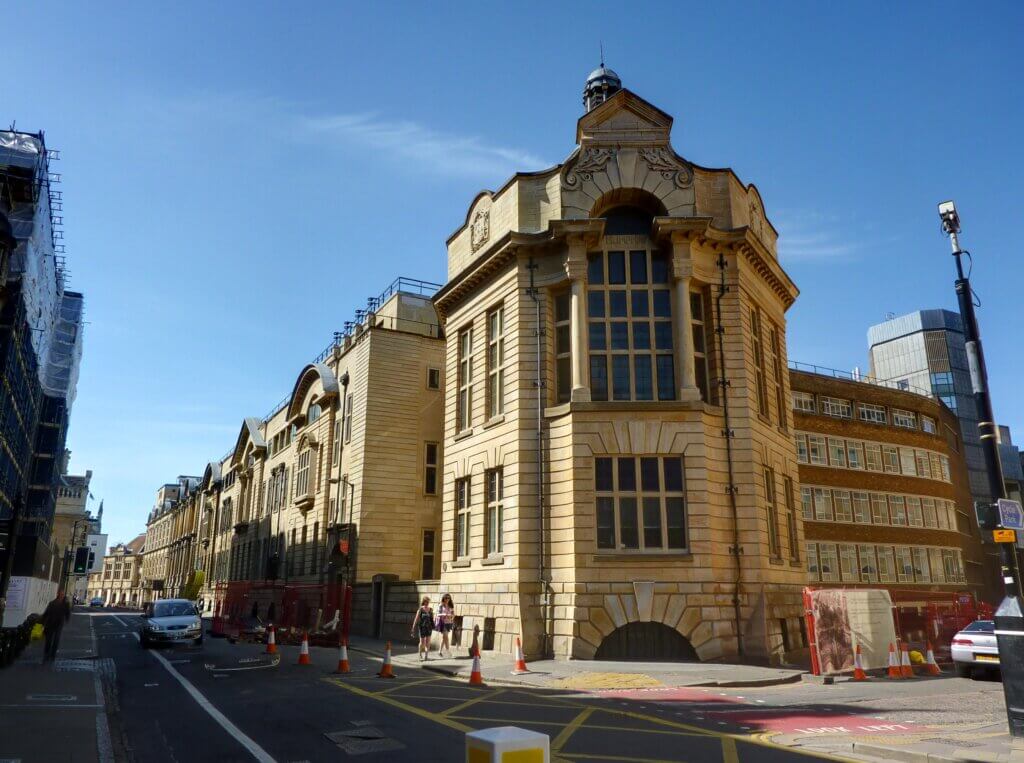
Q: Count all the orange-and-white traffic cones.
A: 10